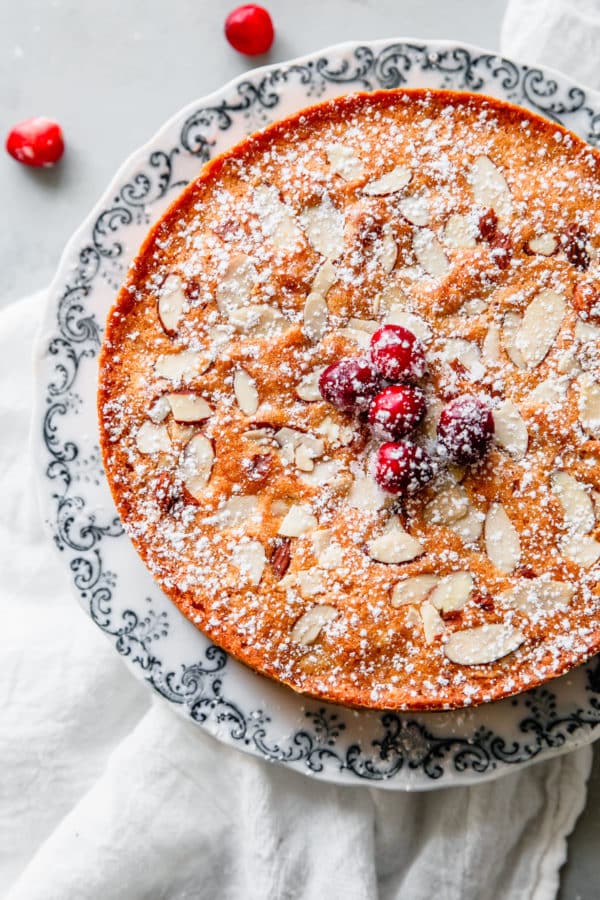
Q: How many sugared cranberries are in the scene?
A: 5